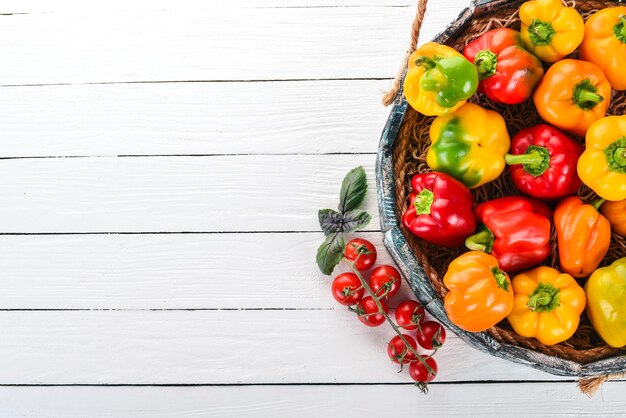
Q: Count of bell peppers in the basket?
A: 15